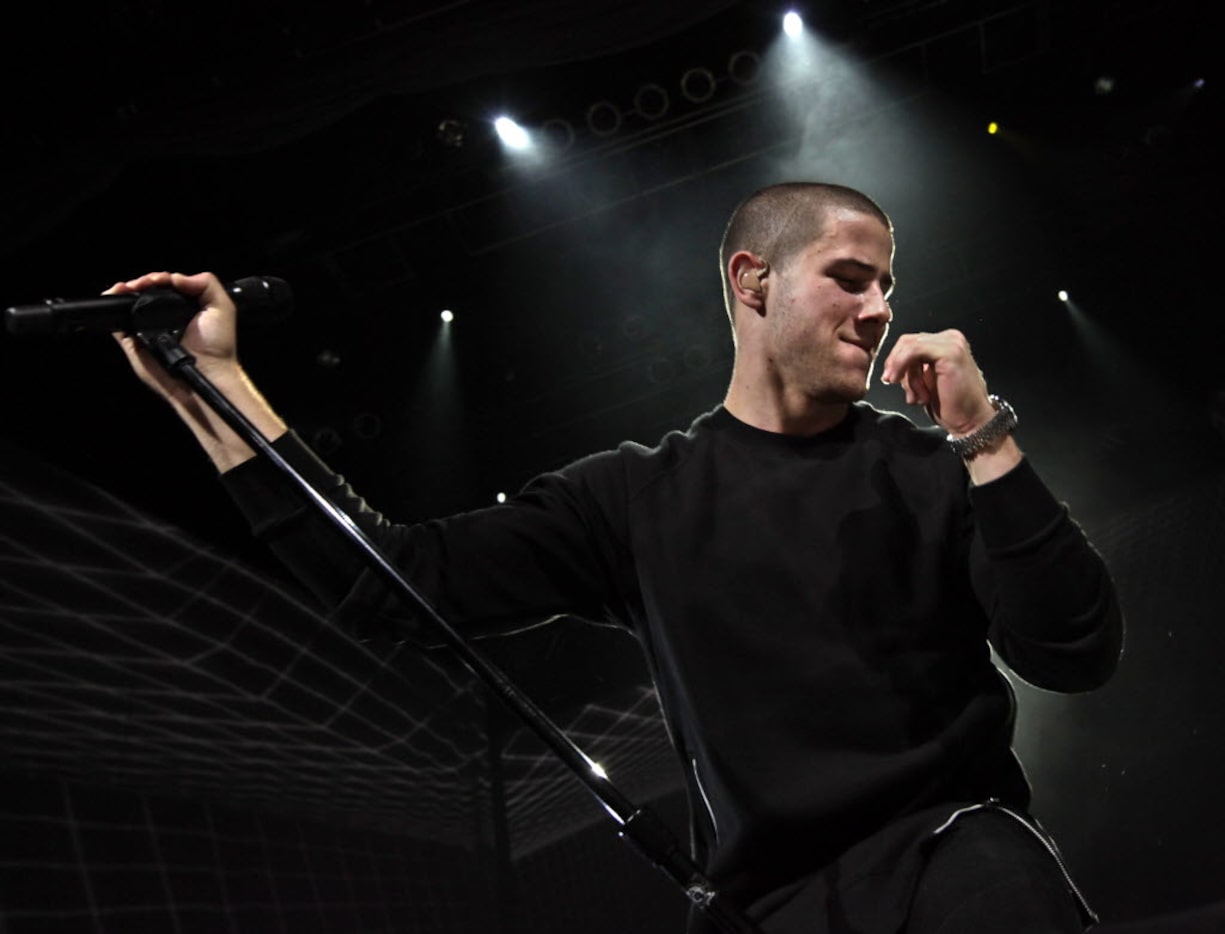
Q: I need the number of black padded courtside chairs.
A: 0